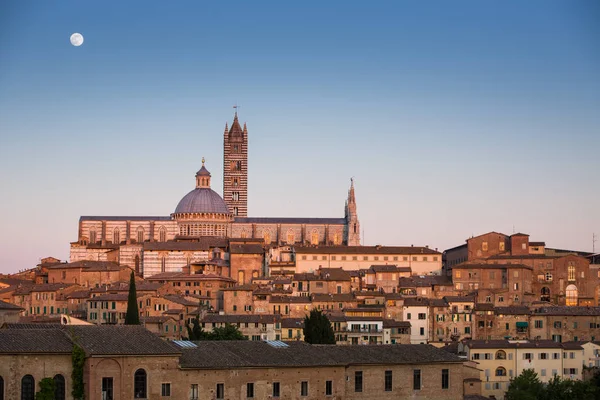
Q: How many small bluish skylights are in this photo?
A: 2